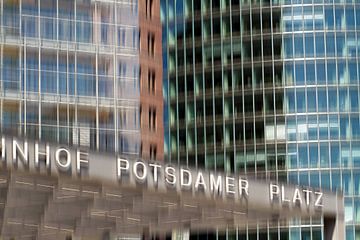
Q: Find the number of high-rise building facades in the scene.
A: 3